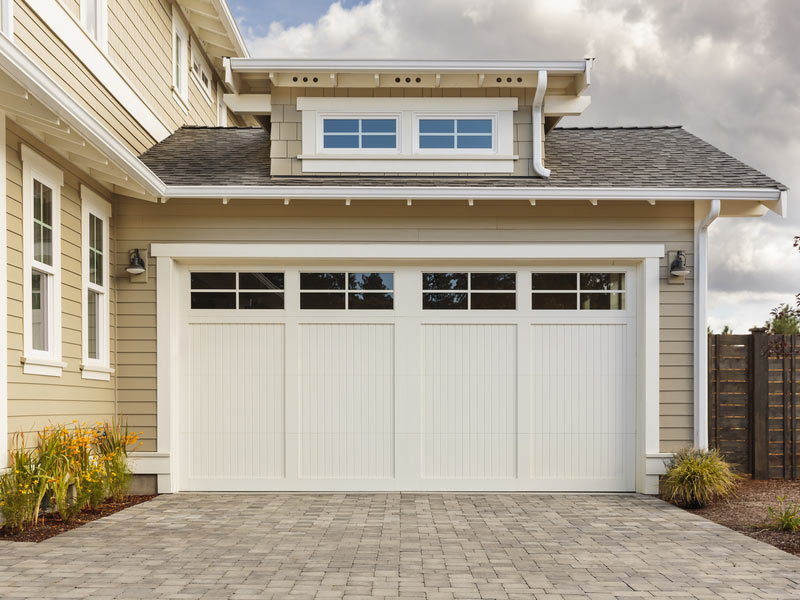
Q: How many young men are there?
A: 0